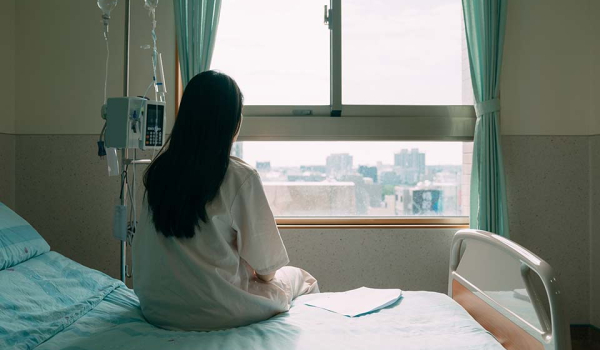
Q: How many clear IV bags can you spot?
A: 2